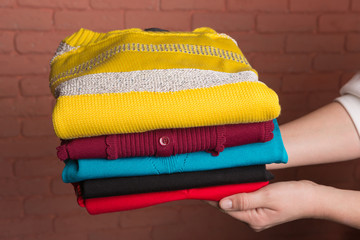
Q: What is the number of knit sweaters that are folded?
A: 5